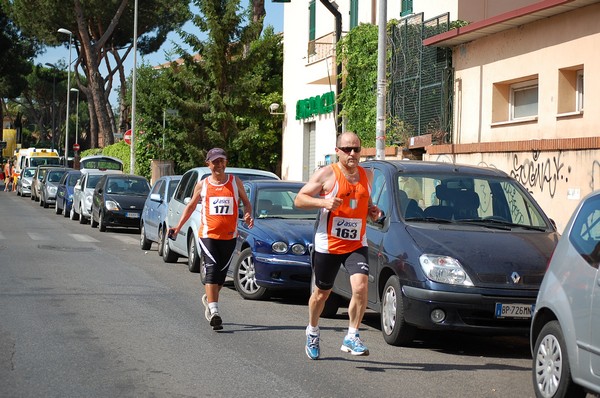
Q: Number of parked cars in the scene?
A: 11